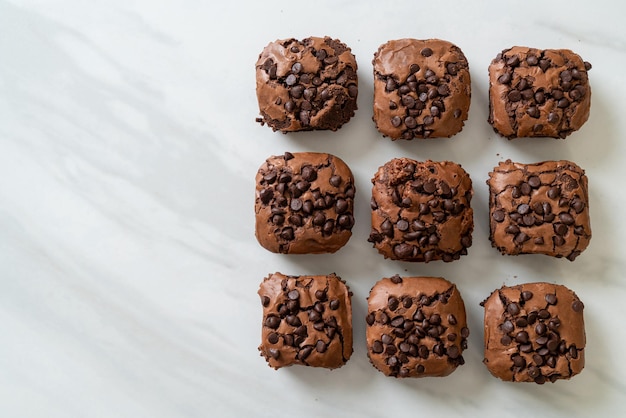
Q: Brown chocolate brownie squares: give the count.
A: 9